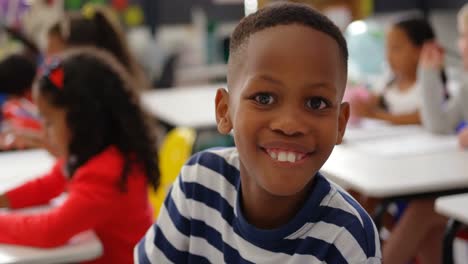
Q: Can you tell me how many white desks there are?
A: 4